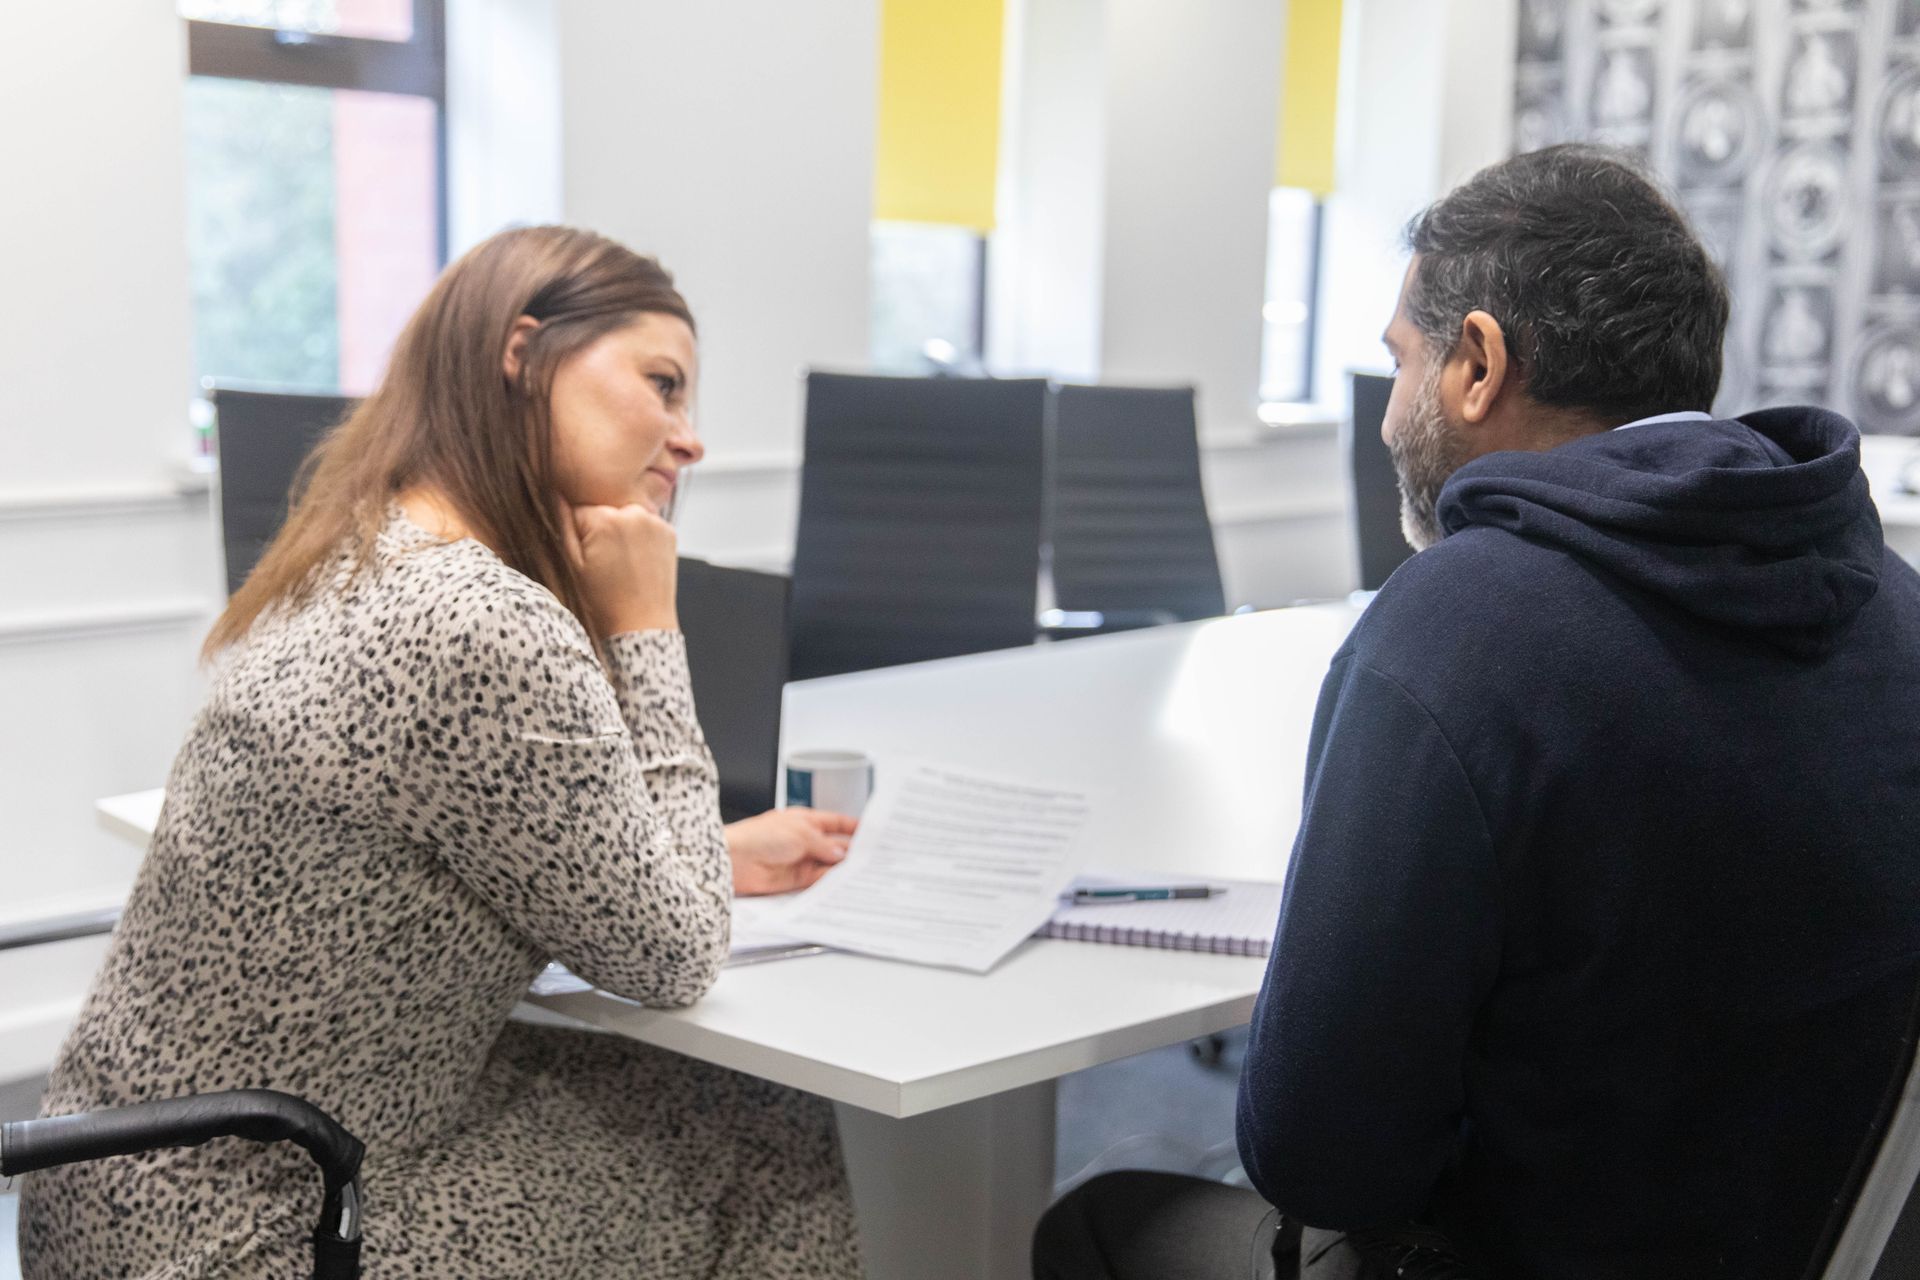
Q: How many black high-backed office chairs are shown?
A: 4